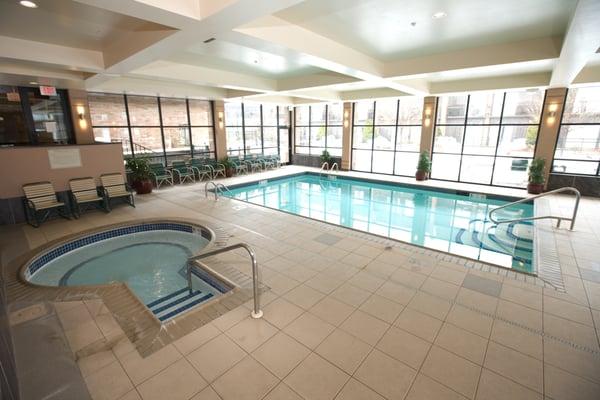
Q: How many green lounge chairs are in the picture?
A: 8